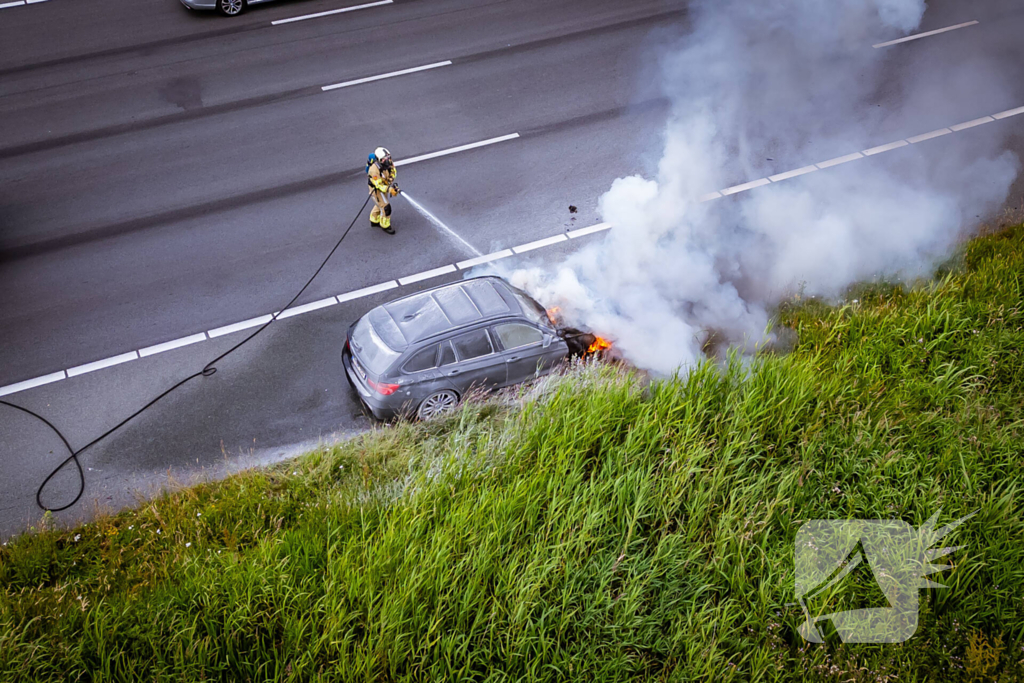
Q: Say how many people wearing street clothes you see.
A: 0